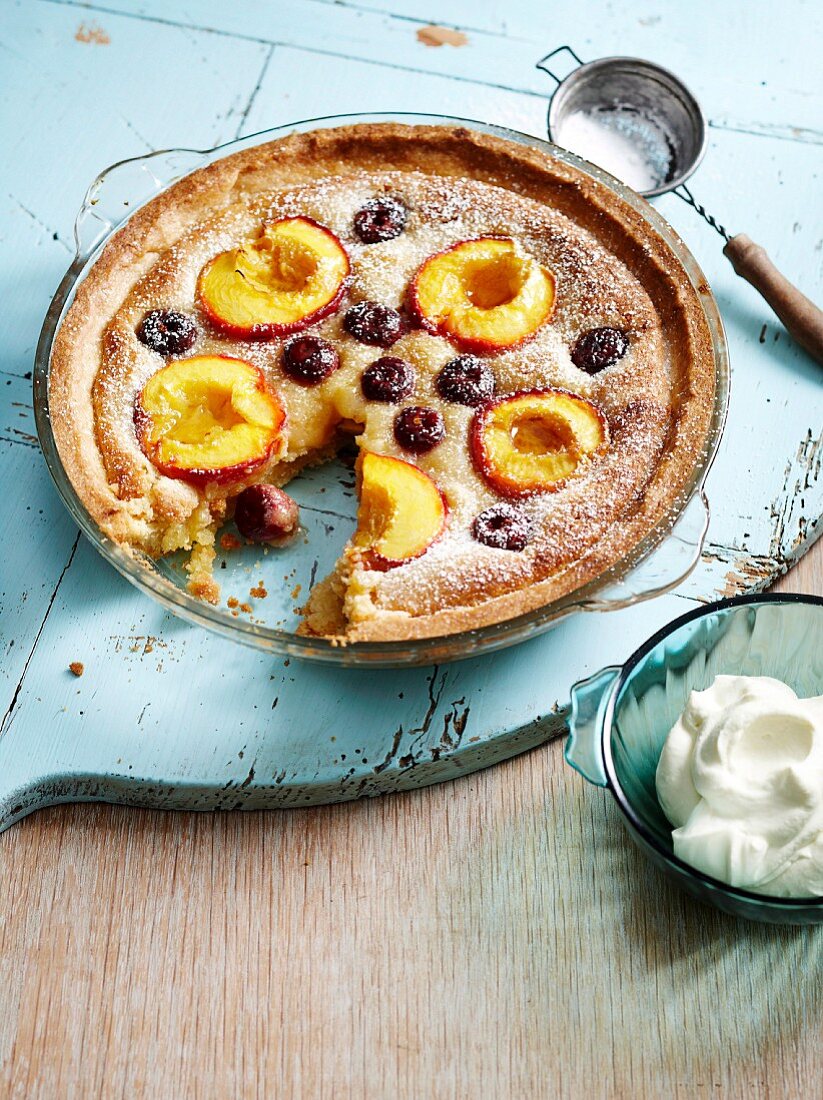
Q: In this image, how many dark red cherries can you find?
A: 10